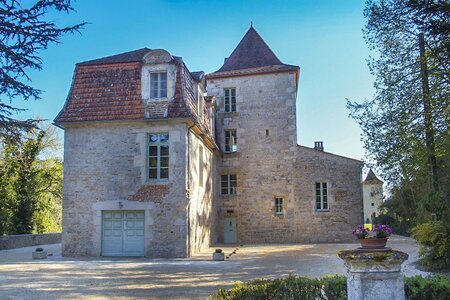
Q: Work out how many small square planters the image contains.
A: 2